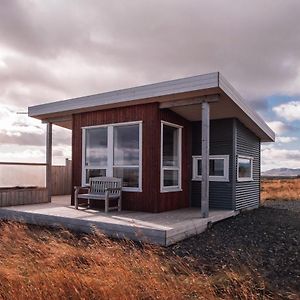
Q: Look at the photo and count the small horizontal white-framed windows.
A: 2